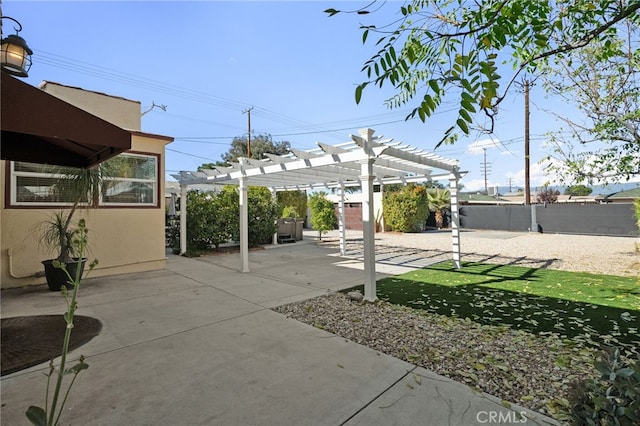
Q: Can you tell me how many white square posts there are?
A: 6